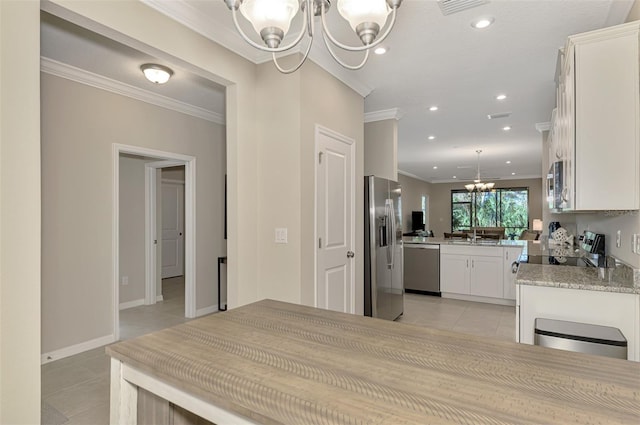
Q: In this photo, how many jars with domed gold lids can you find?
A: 0